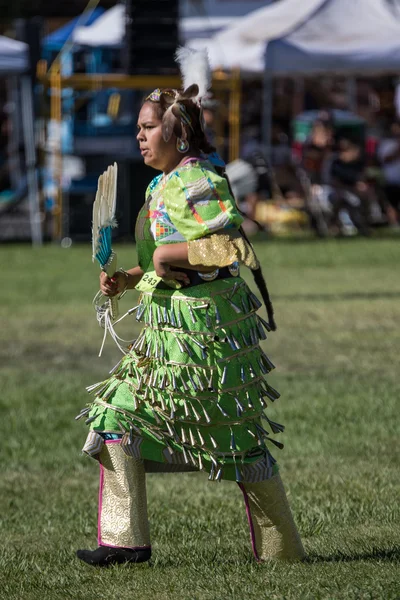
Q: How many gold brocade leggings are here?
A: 2